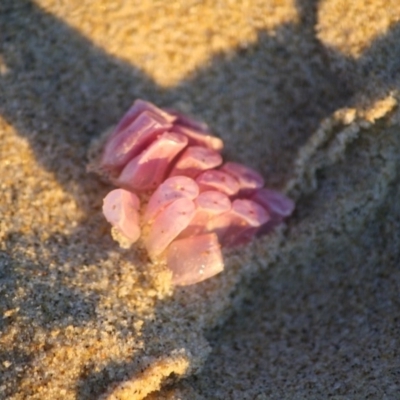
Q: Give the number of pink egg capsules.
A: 15